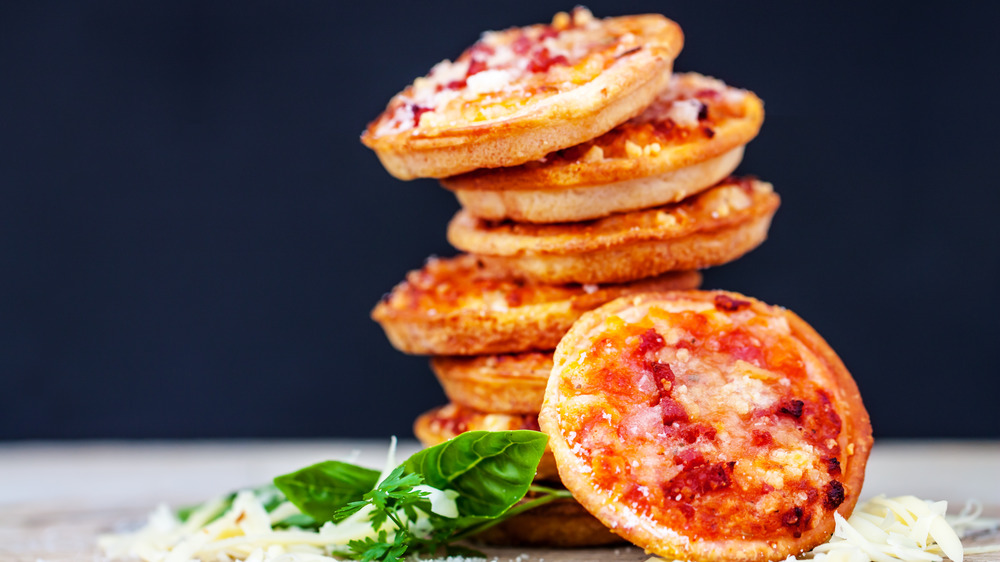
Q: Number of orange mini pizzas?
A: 8